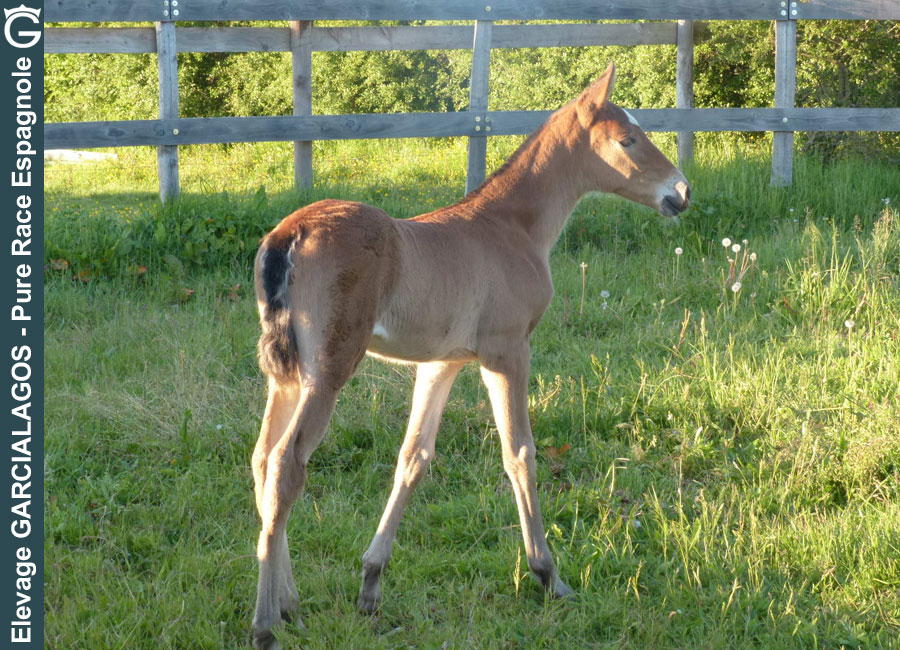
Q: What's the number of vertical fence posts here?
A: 5